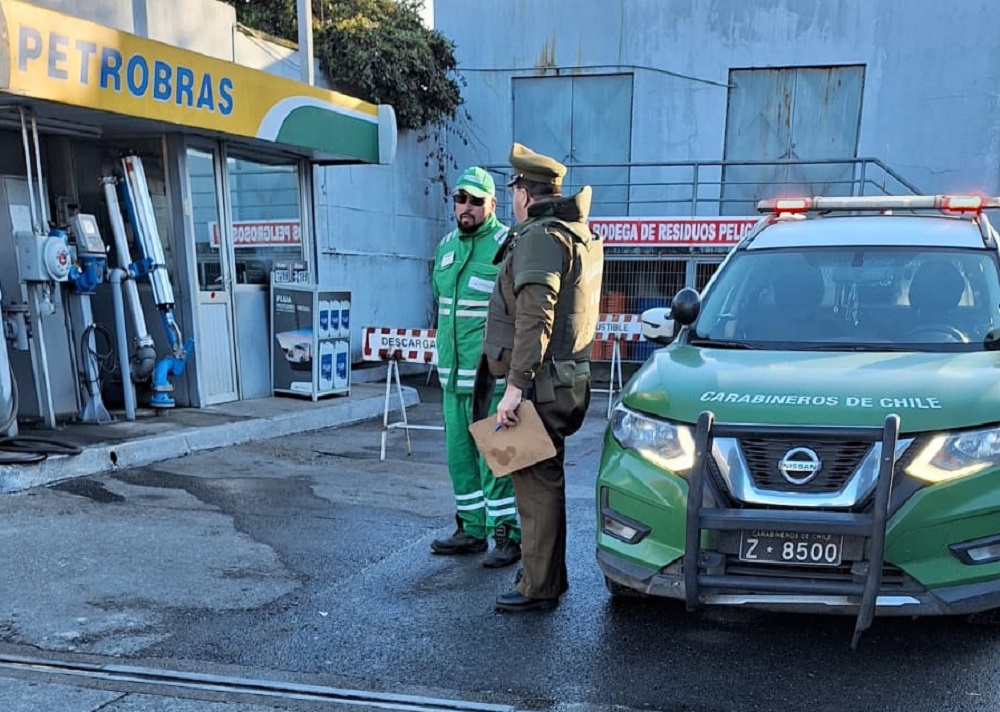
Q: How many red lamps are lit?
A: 2